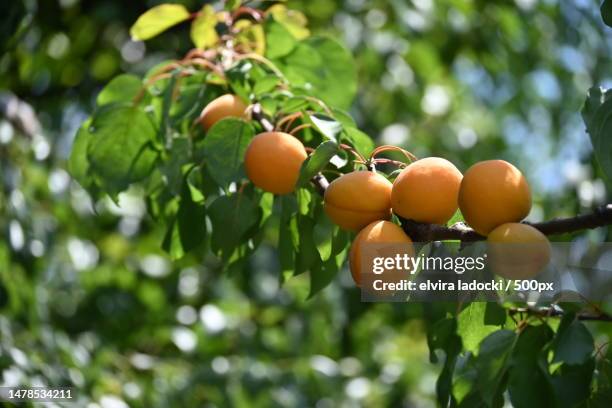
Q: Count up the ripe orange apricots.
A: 7